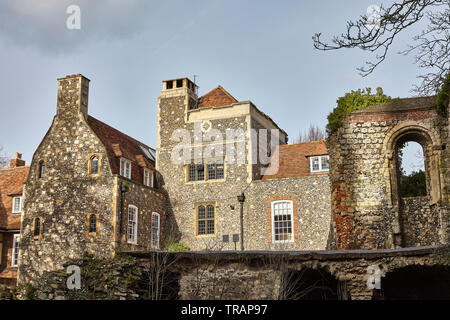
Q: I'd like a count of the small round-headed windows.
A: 4